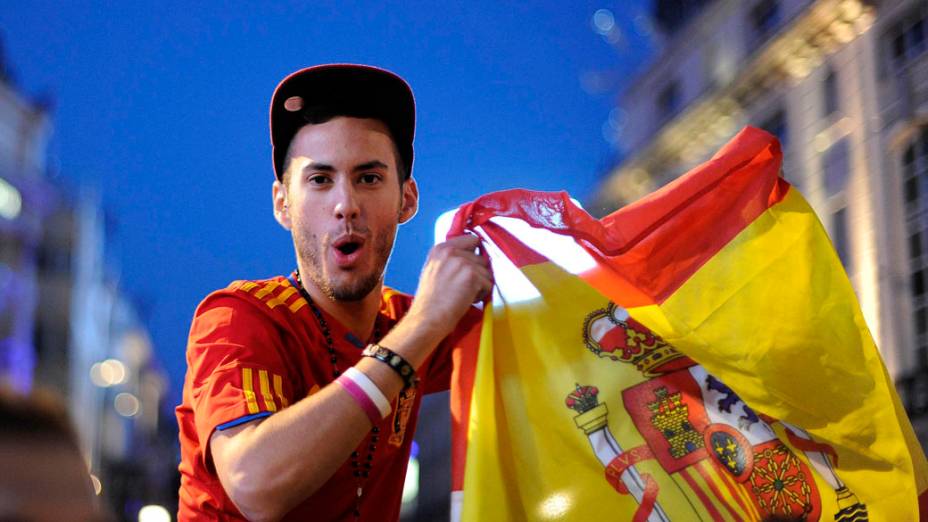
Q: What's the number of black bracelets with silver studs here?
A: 1